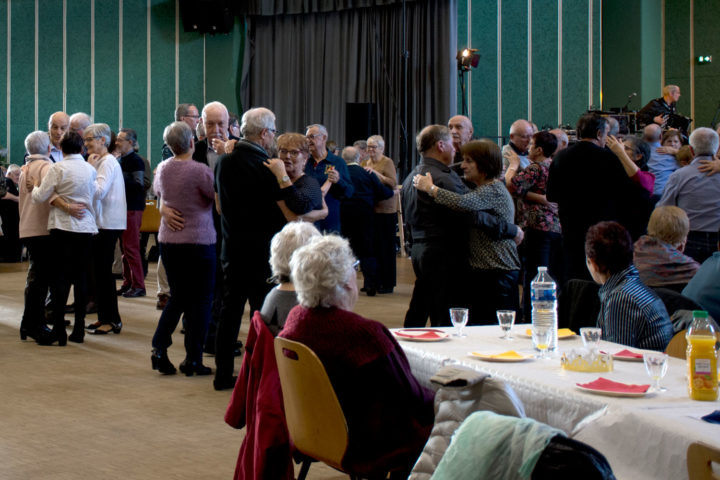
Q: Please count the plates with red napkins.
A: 3